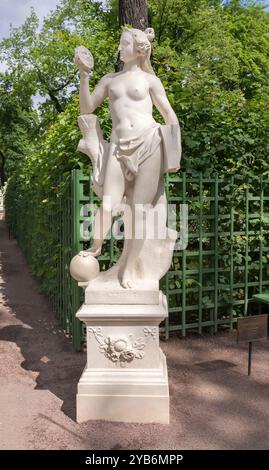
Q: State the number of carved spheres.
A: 1